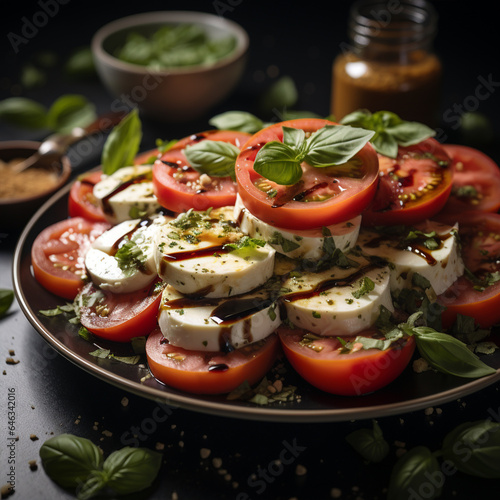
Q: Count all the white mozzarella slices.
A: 7